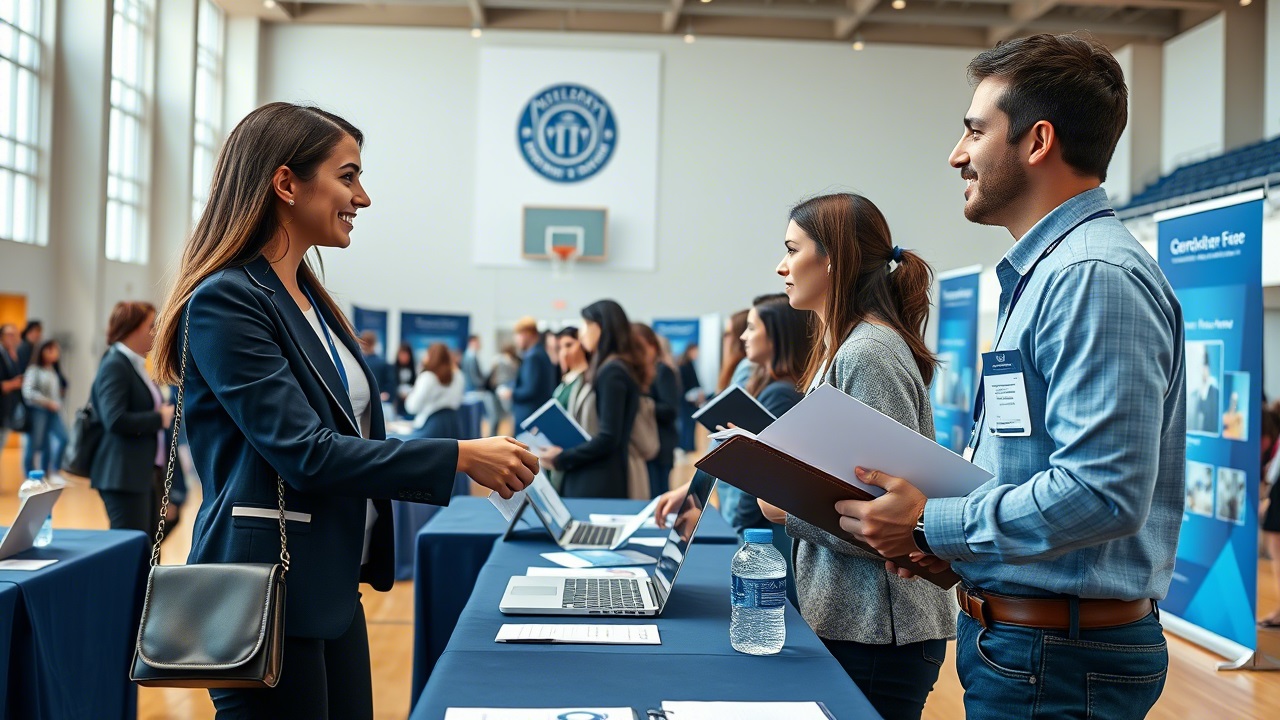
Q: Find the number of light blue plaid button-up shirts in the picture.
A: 1